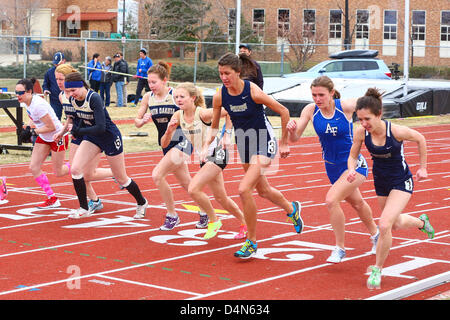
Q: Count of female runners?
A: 8